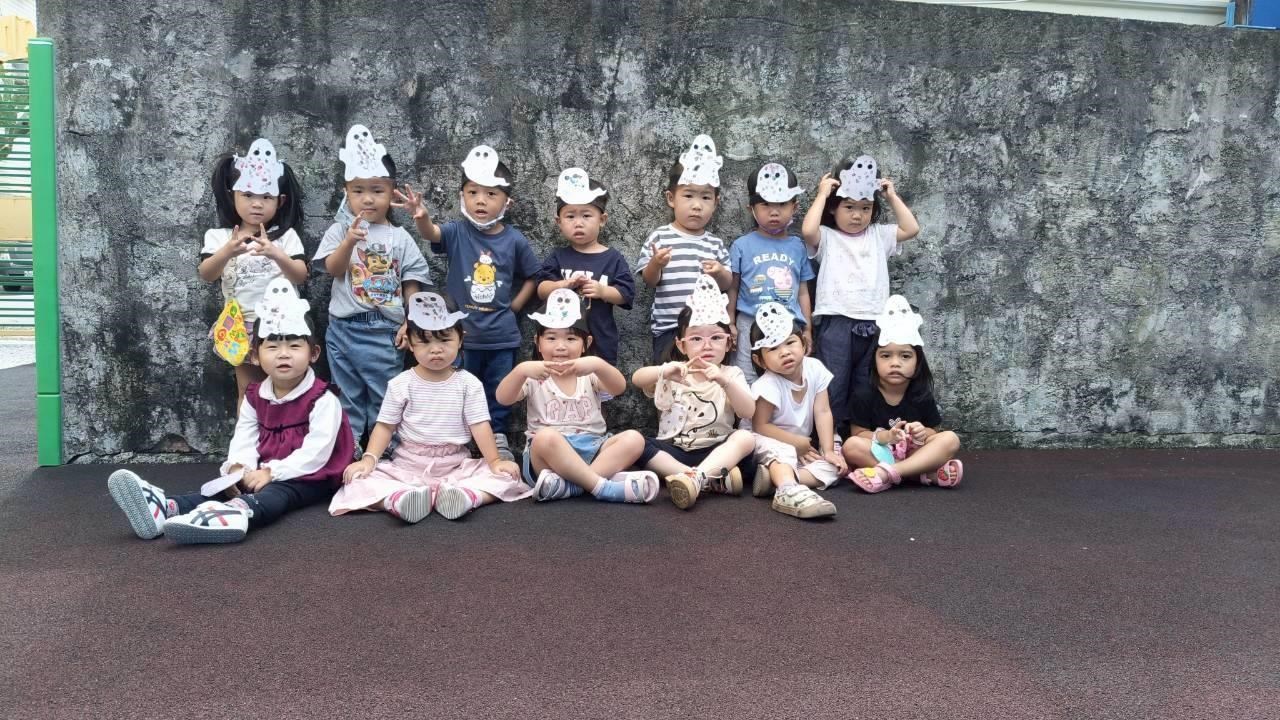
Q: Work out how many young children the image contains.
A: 13